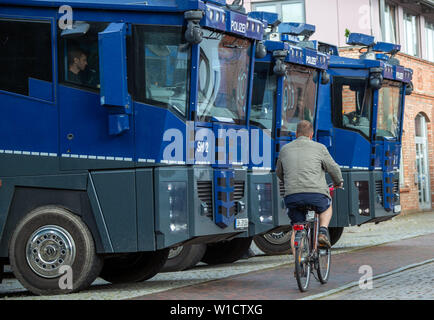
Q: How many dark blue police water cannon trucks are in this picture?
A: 3